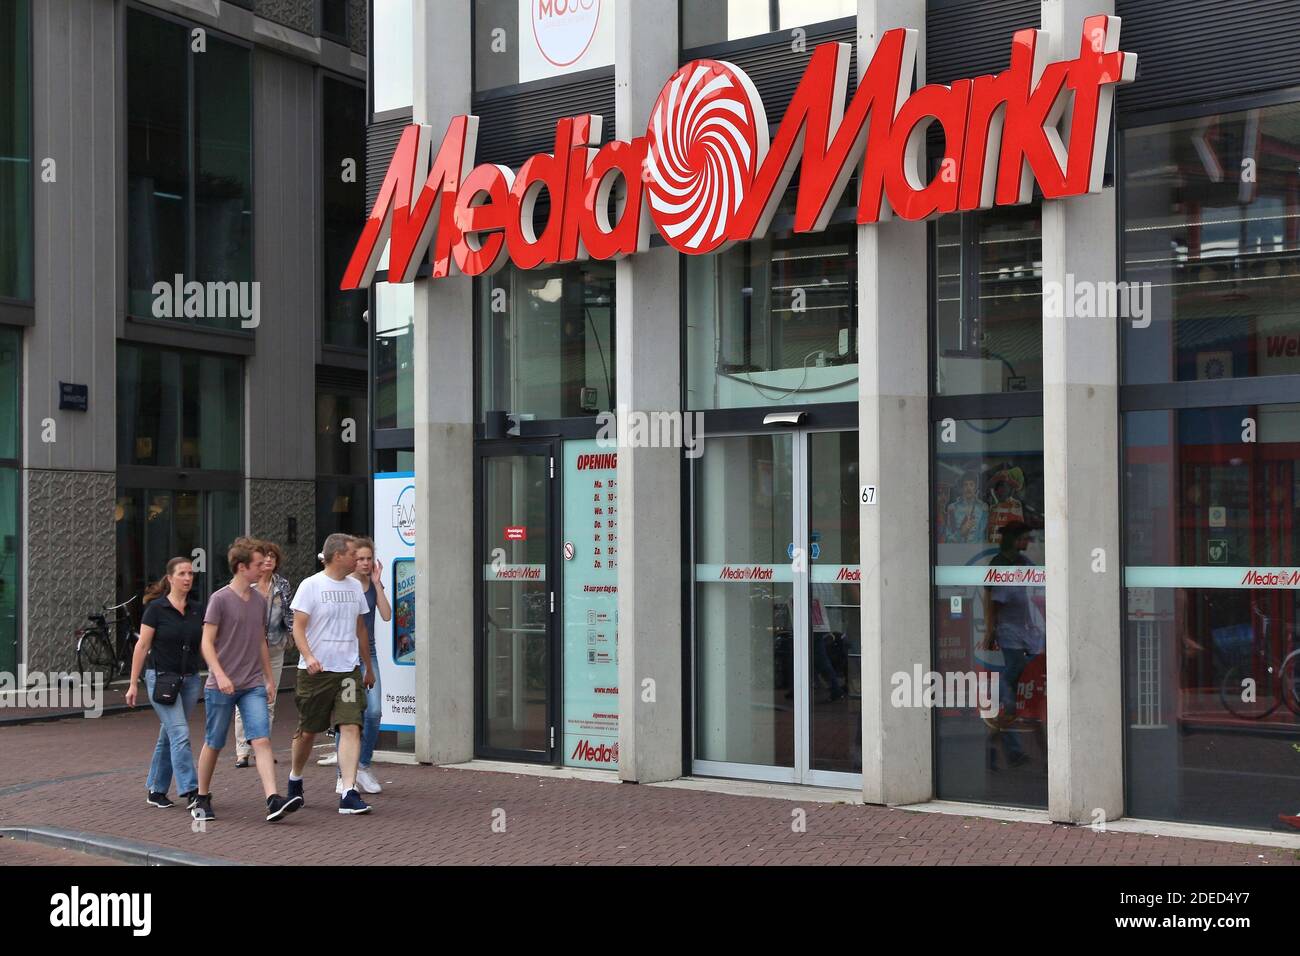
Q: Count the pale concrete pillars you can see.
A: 4